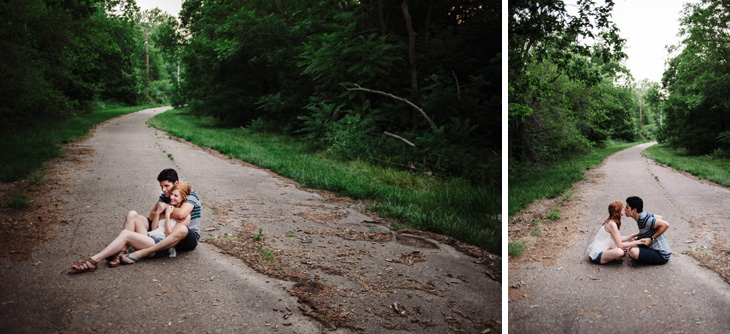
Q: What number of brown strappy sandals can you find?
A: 2